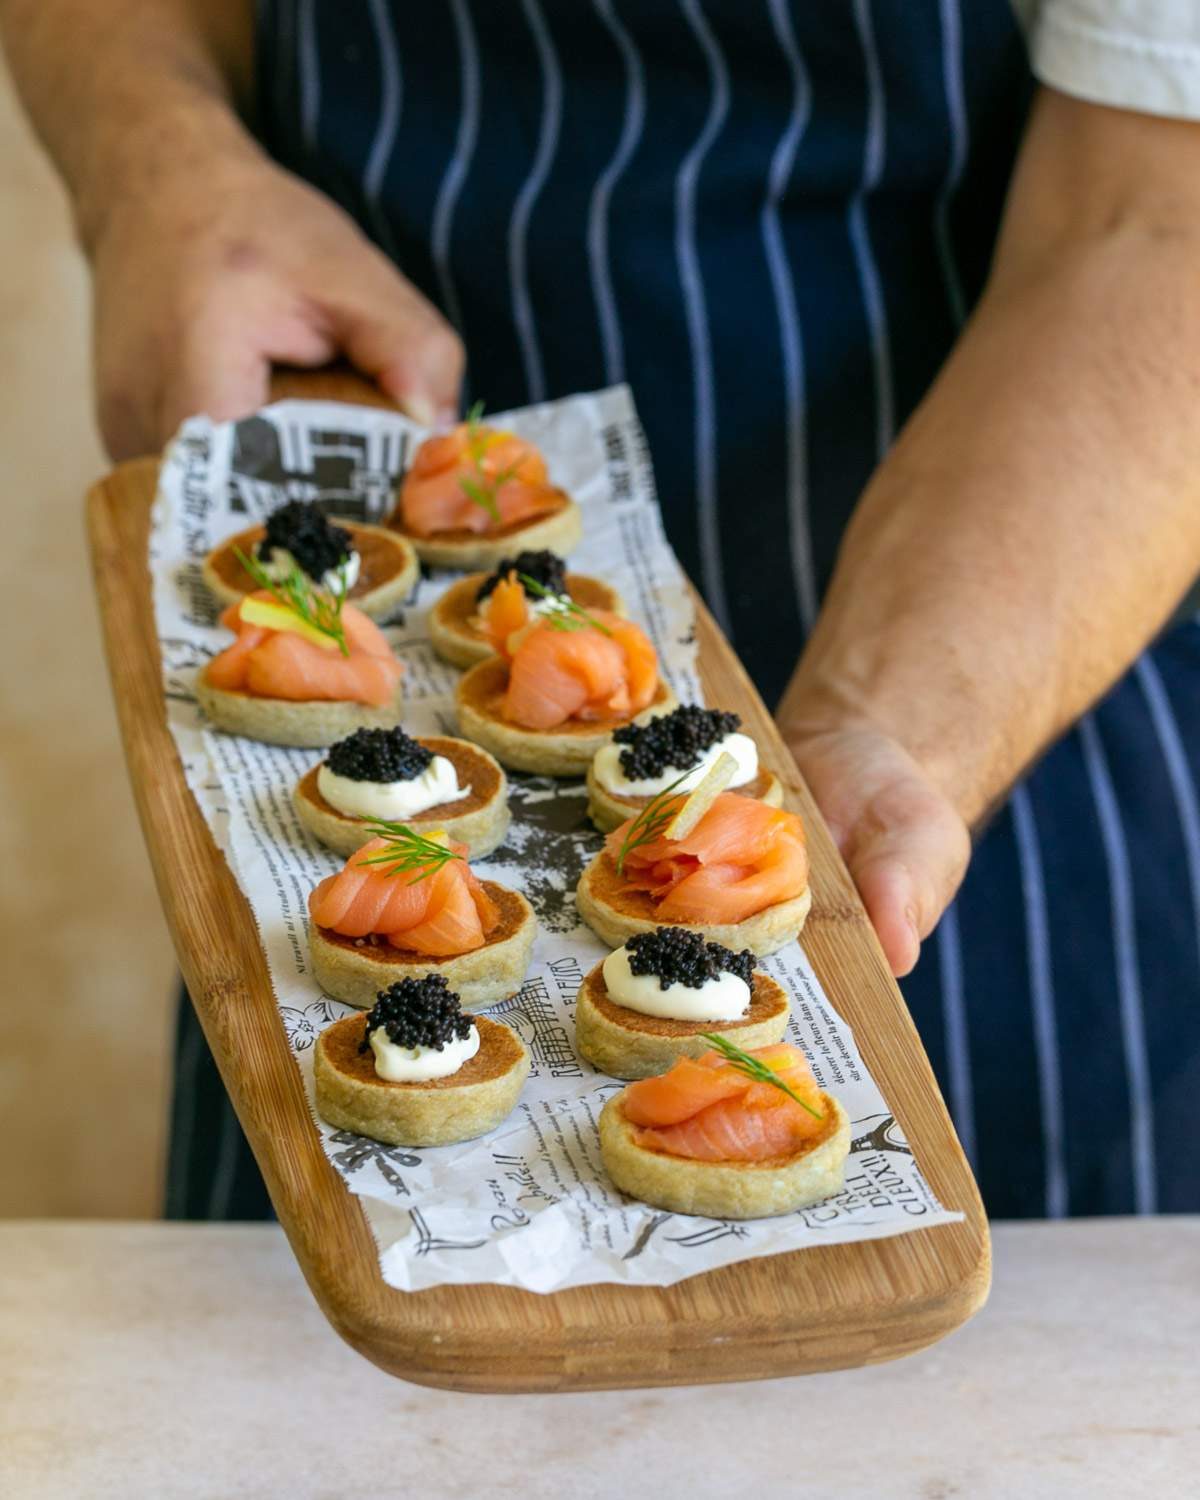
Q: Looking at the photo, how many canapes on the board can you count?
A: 12